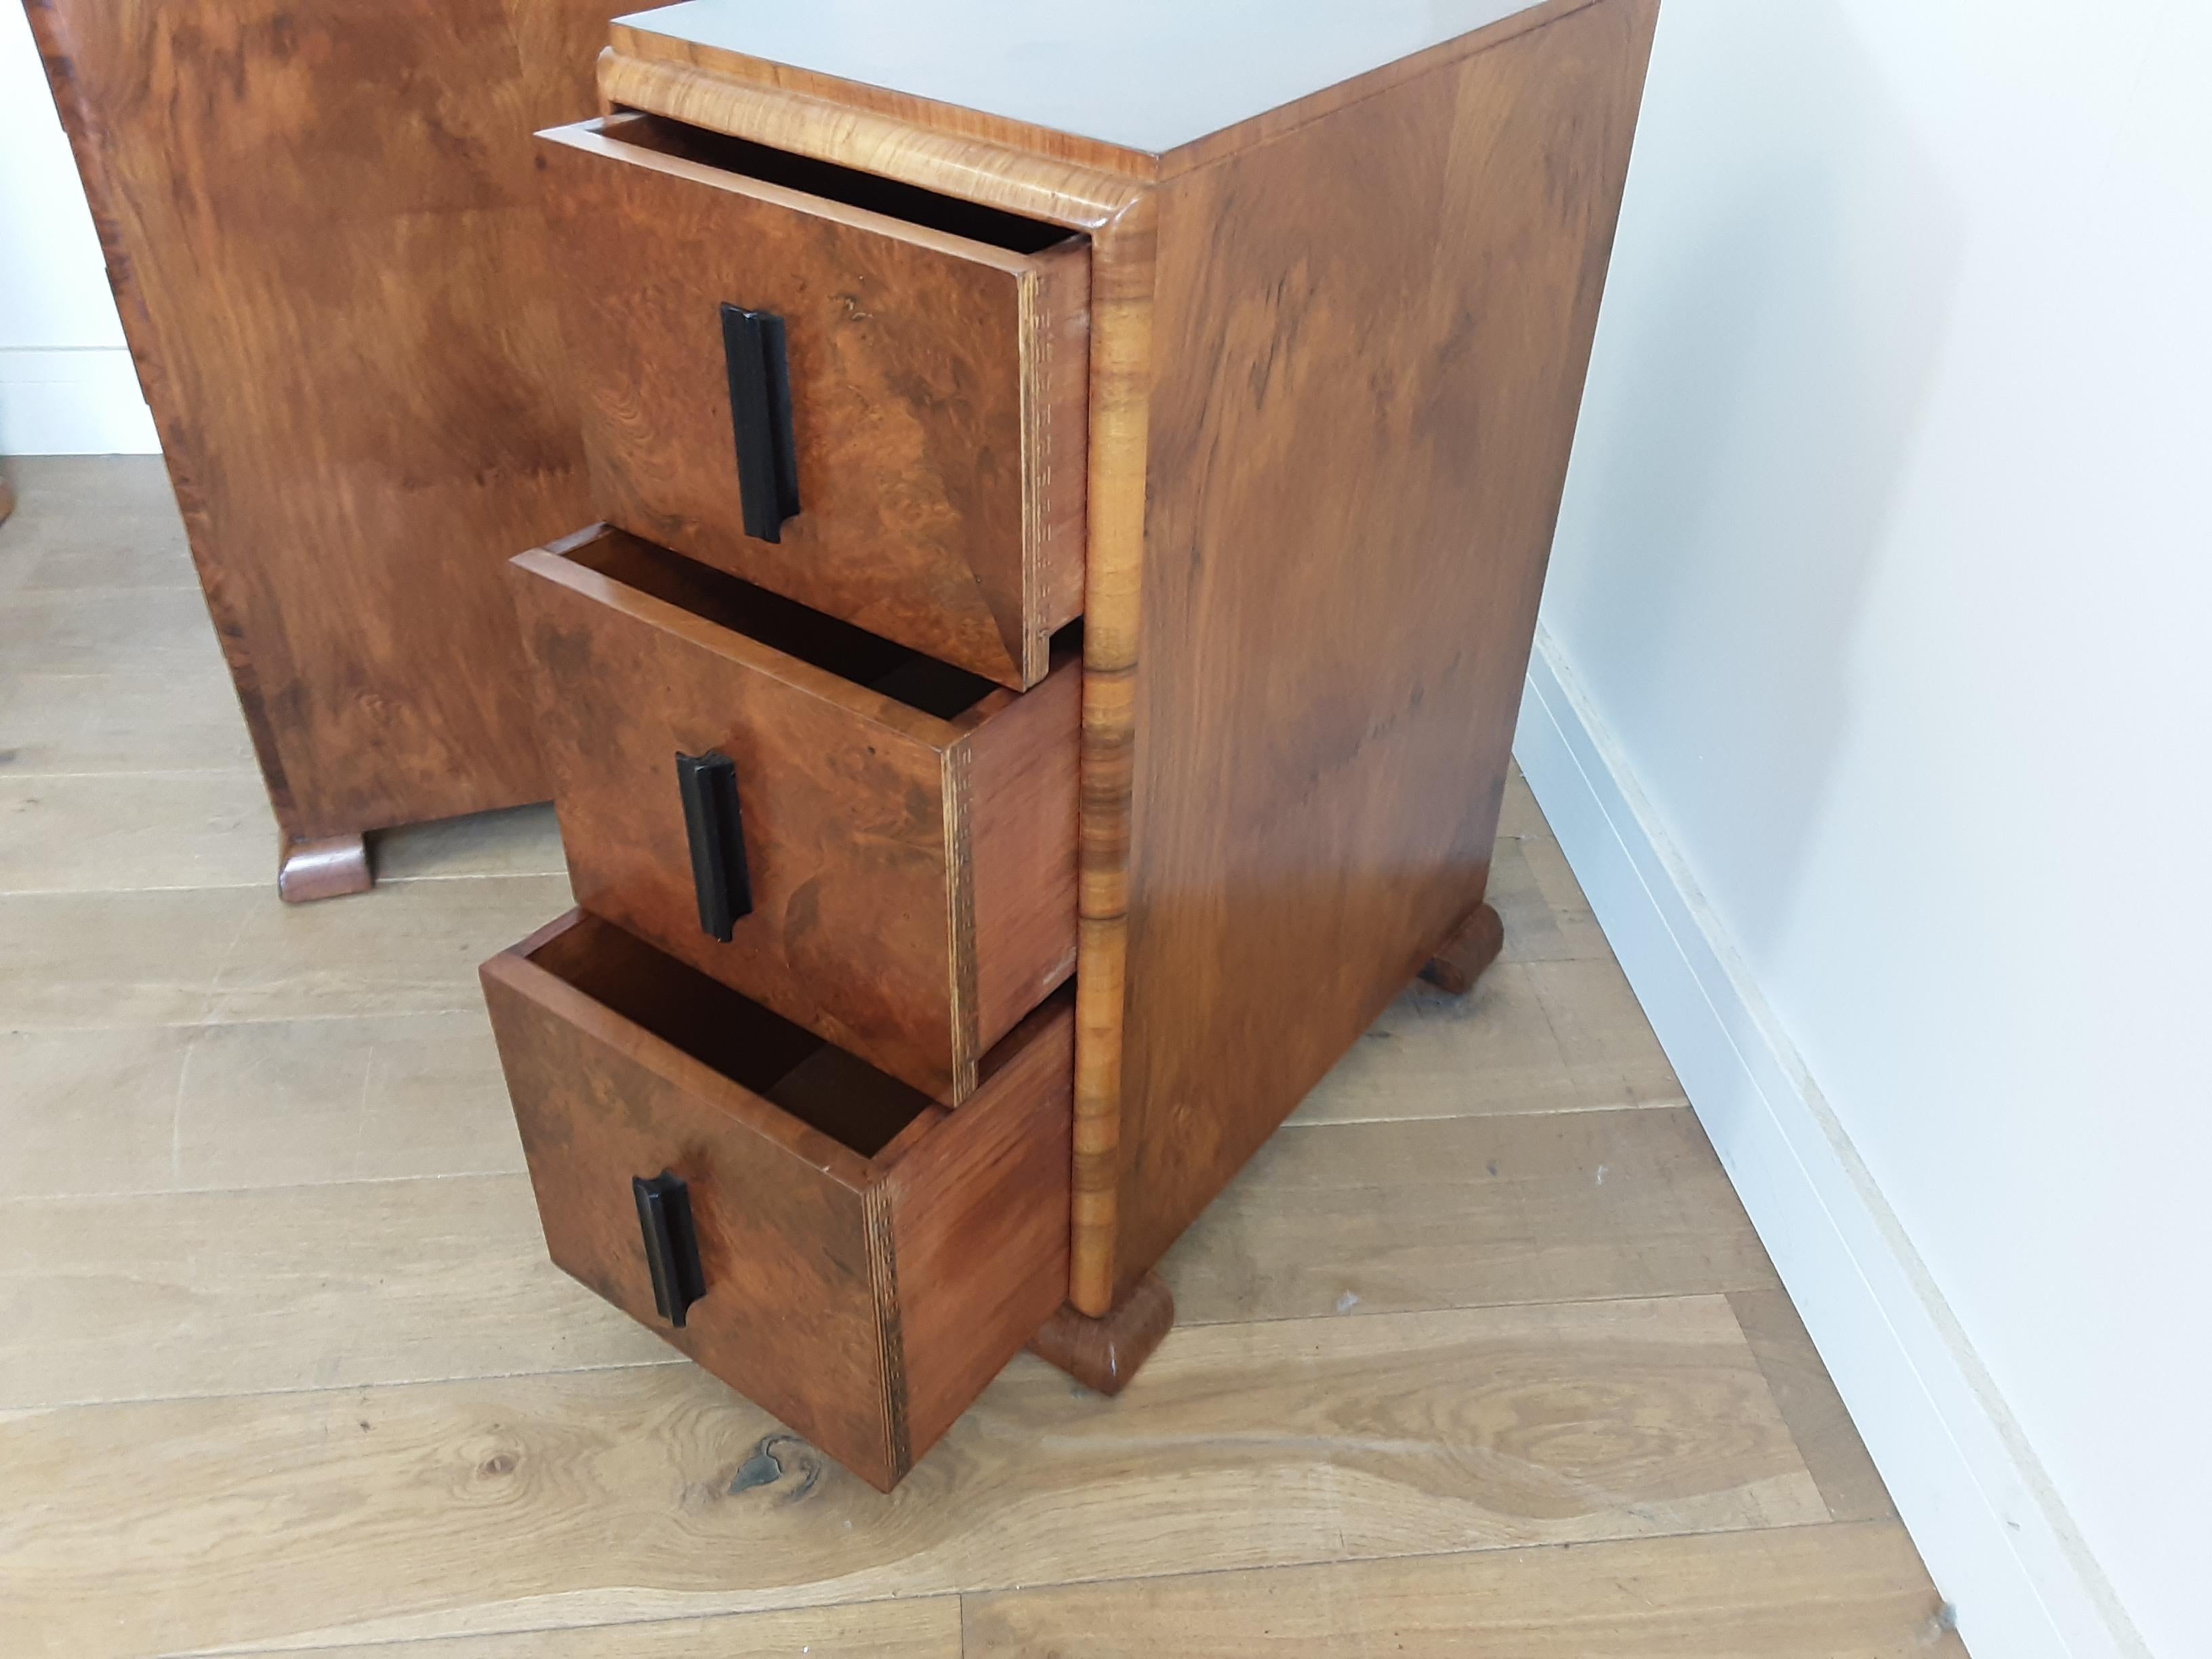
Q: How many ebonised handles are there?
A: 3